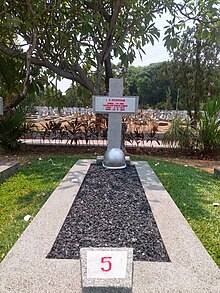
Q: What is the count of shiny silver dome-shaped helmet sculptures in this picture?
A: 1